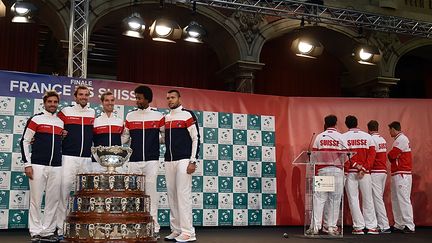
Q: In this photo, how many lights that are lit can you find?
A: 6